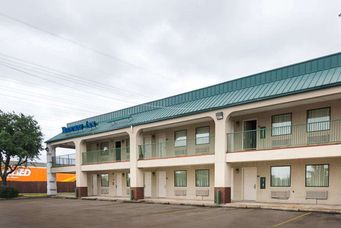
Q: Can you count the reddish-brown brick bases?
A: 3